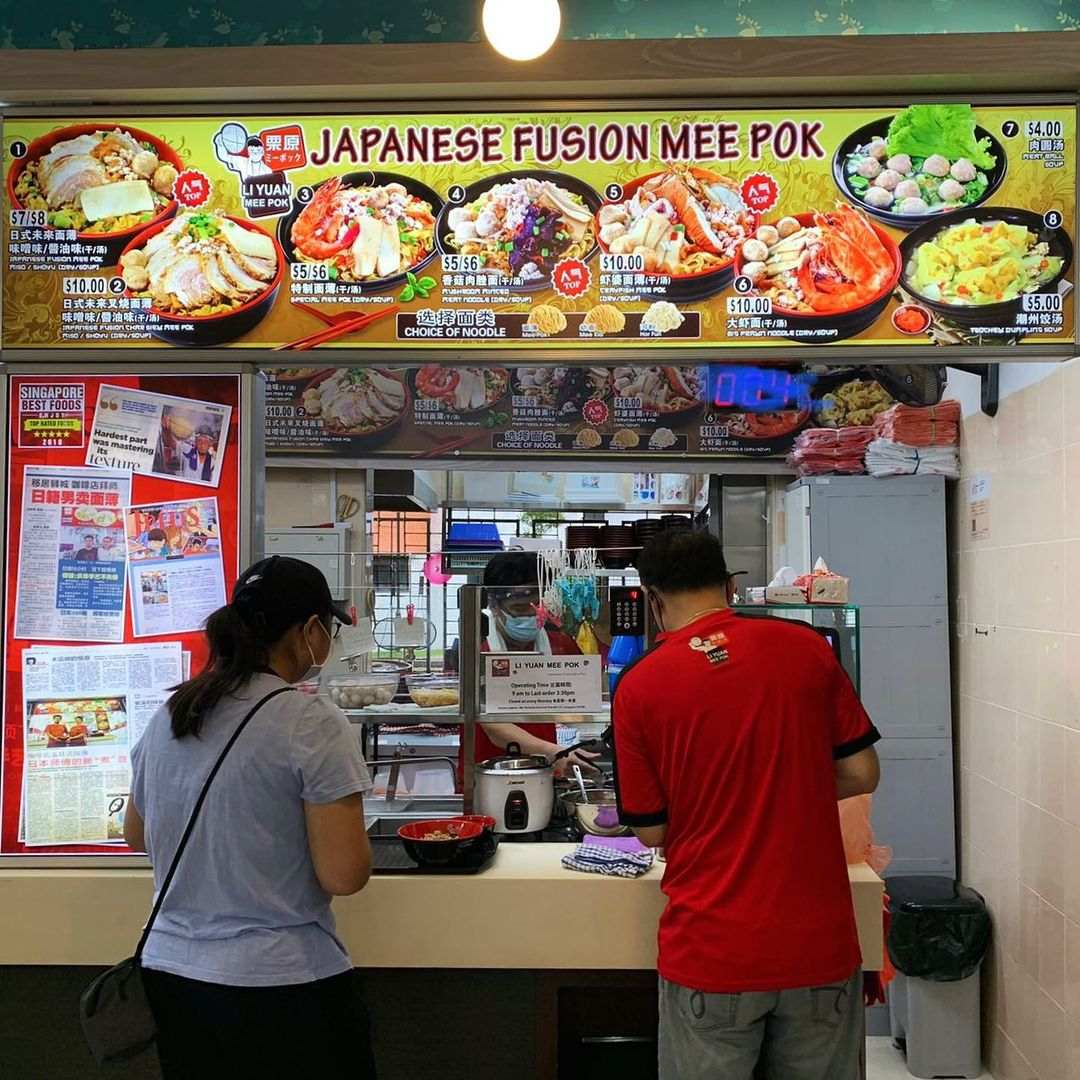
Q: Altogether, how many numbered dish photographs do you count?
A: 8